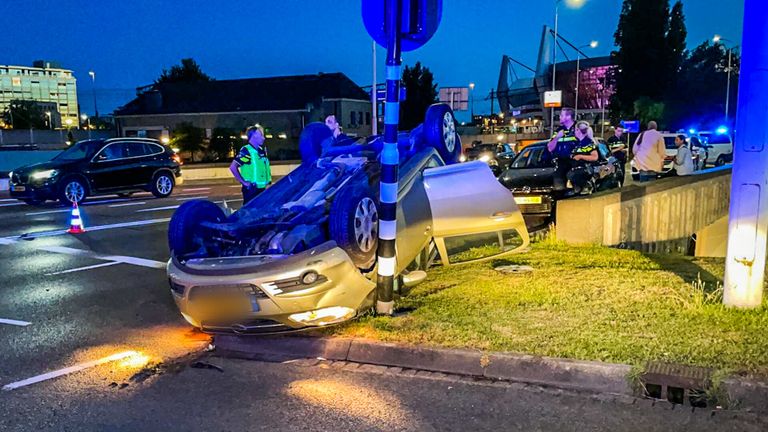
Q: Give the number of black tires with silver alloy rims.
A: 4